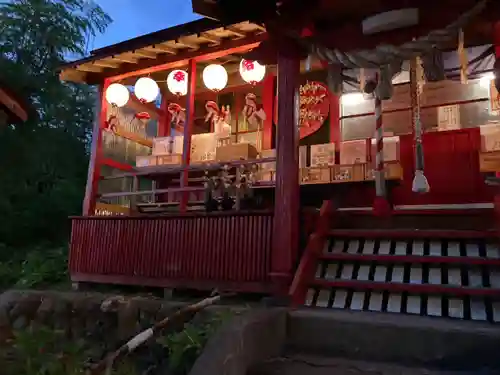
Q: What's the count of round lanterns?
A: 5